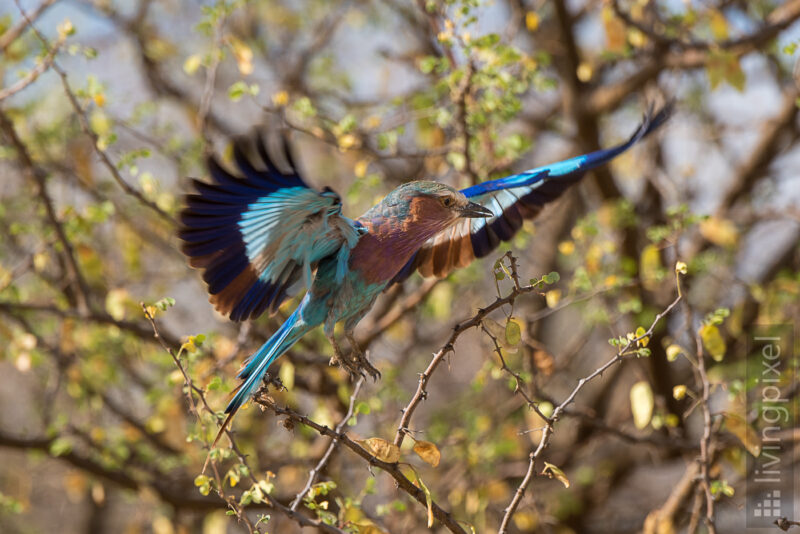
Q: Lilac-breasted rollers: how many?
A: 1